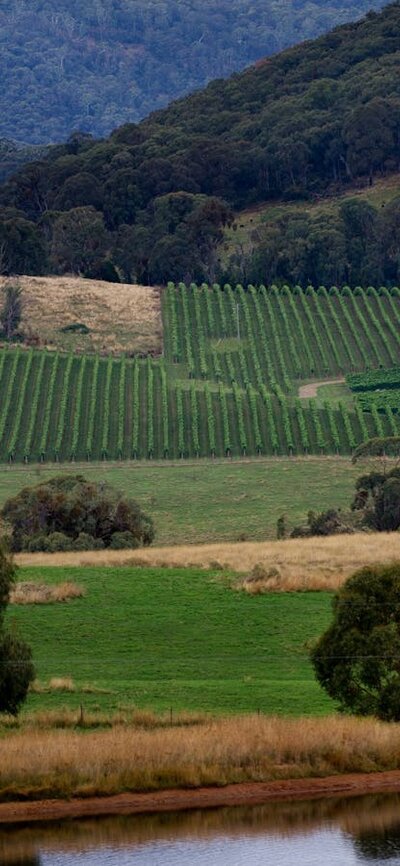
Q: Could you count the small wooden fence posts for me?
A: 3